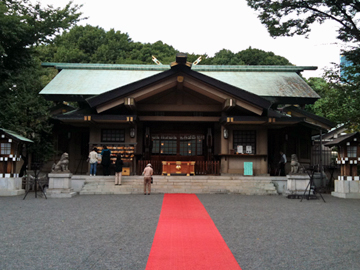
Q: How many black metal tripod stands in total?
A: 2